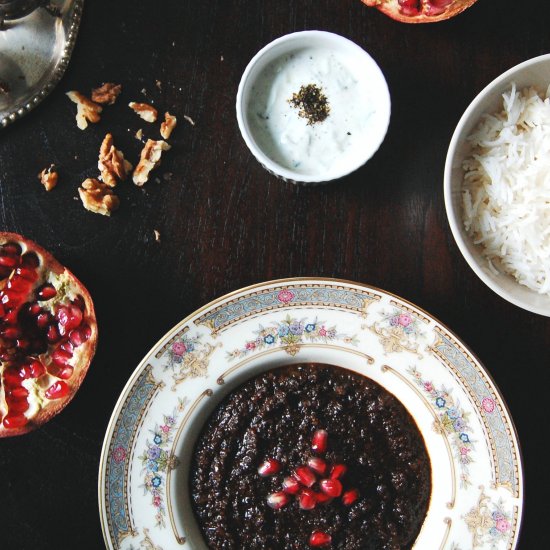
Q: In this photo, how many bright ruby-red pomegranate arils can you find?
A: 12